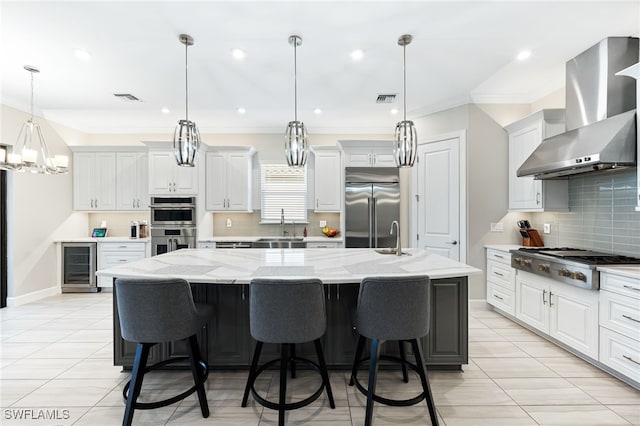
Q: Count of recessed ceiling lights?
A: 8